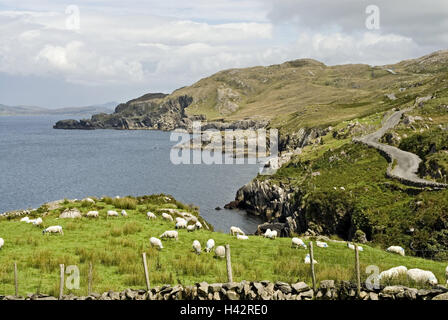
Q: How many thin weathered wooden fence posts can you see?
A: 7